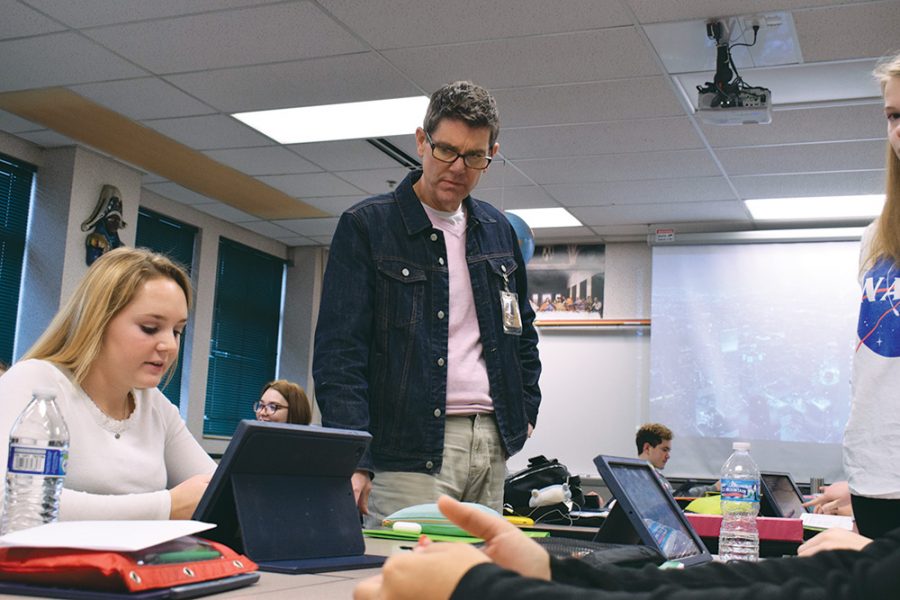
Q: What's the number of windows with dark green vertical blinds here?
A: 3